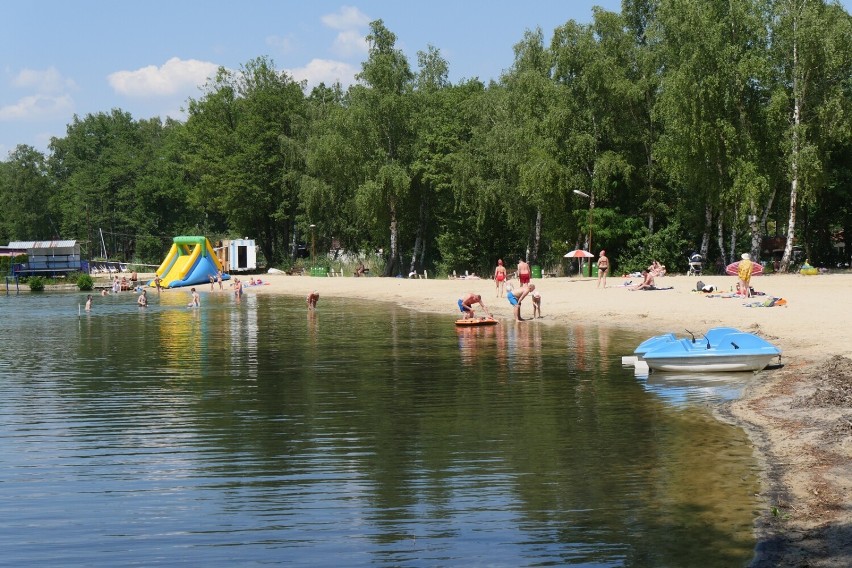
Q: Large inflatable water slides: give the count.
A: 1